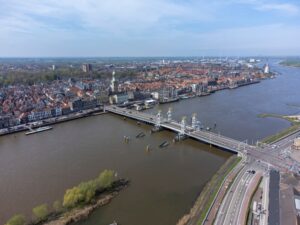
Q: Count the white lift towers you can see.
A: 4